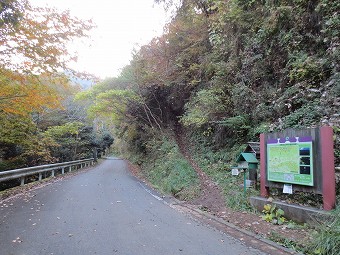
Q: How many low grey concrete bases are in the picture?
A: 1